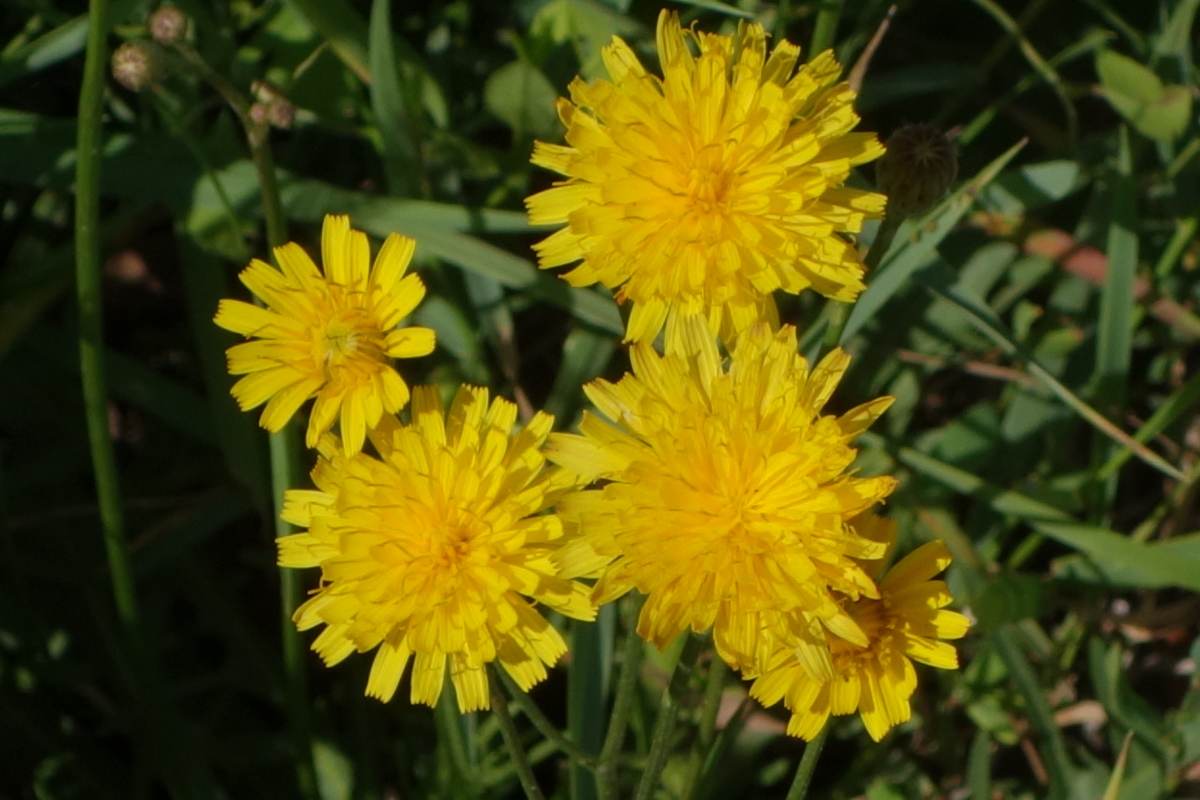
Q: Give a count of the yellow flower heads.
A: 5